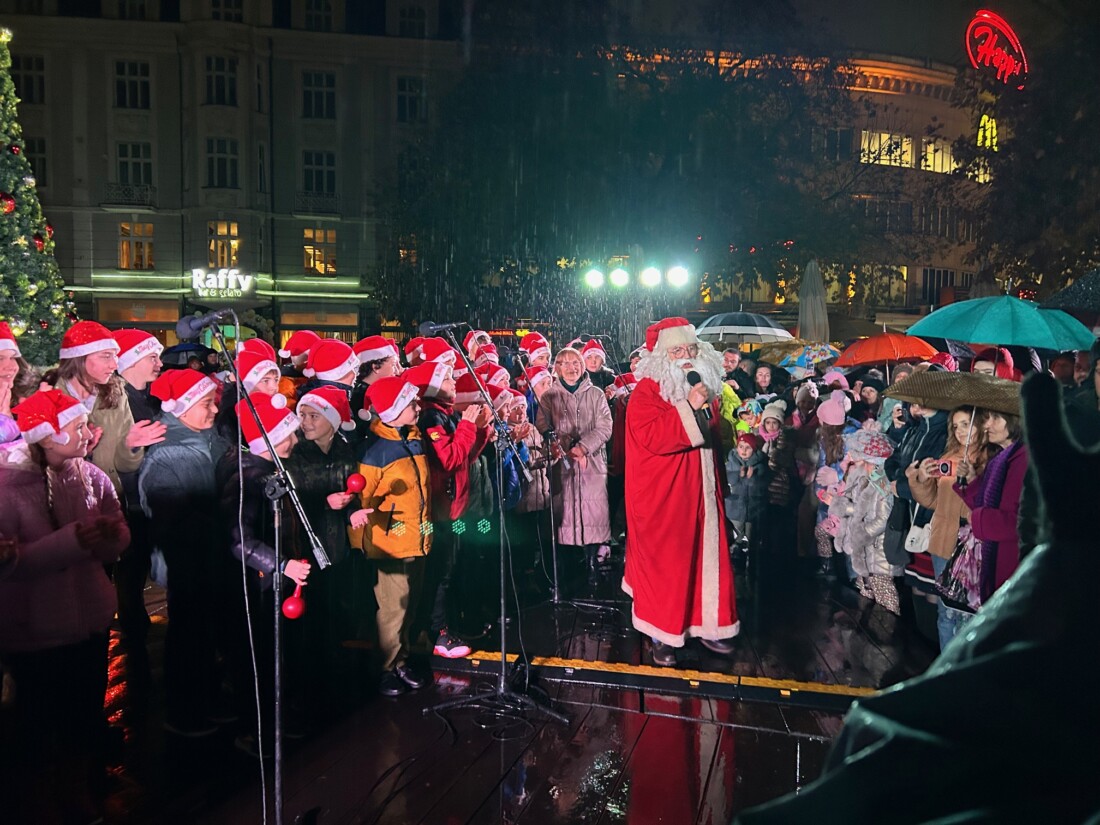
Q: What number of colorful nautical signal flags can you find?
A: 0